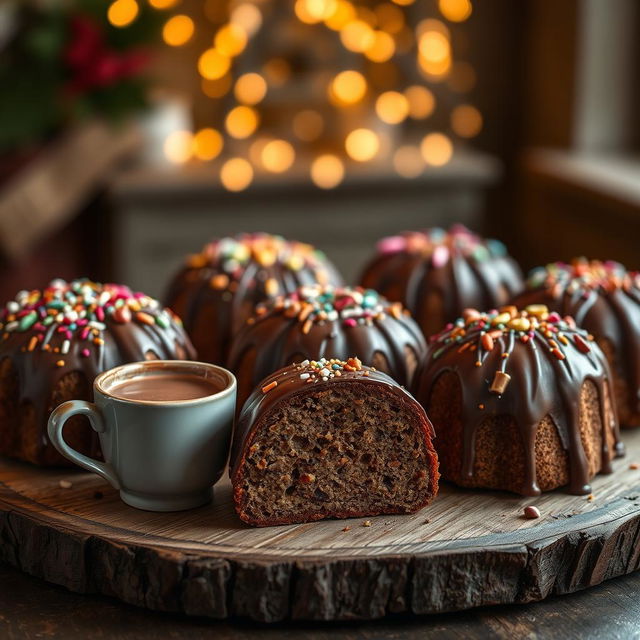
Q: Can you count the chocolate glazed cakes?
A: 7